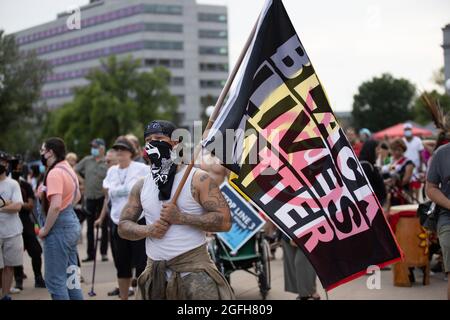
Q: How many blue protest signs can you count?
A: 1